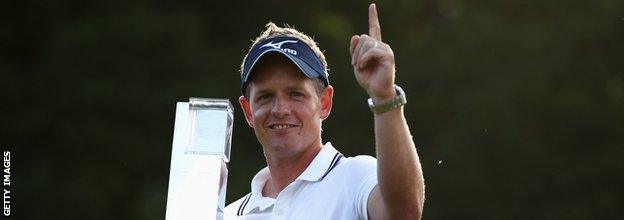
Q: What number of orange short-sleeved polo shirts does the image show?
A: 0